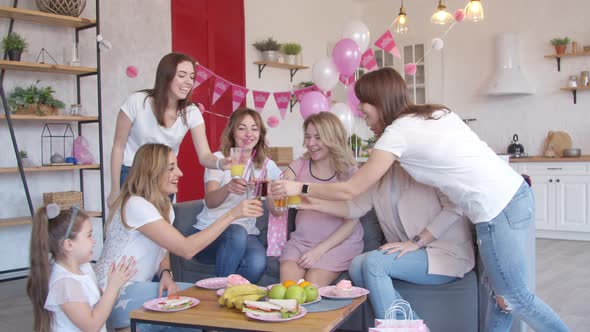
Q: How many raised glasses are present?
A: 6